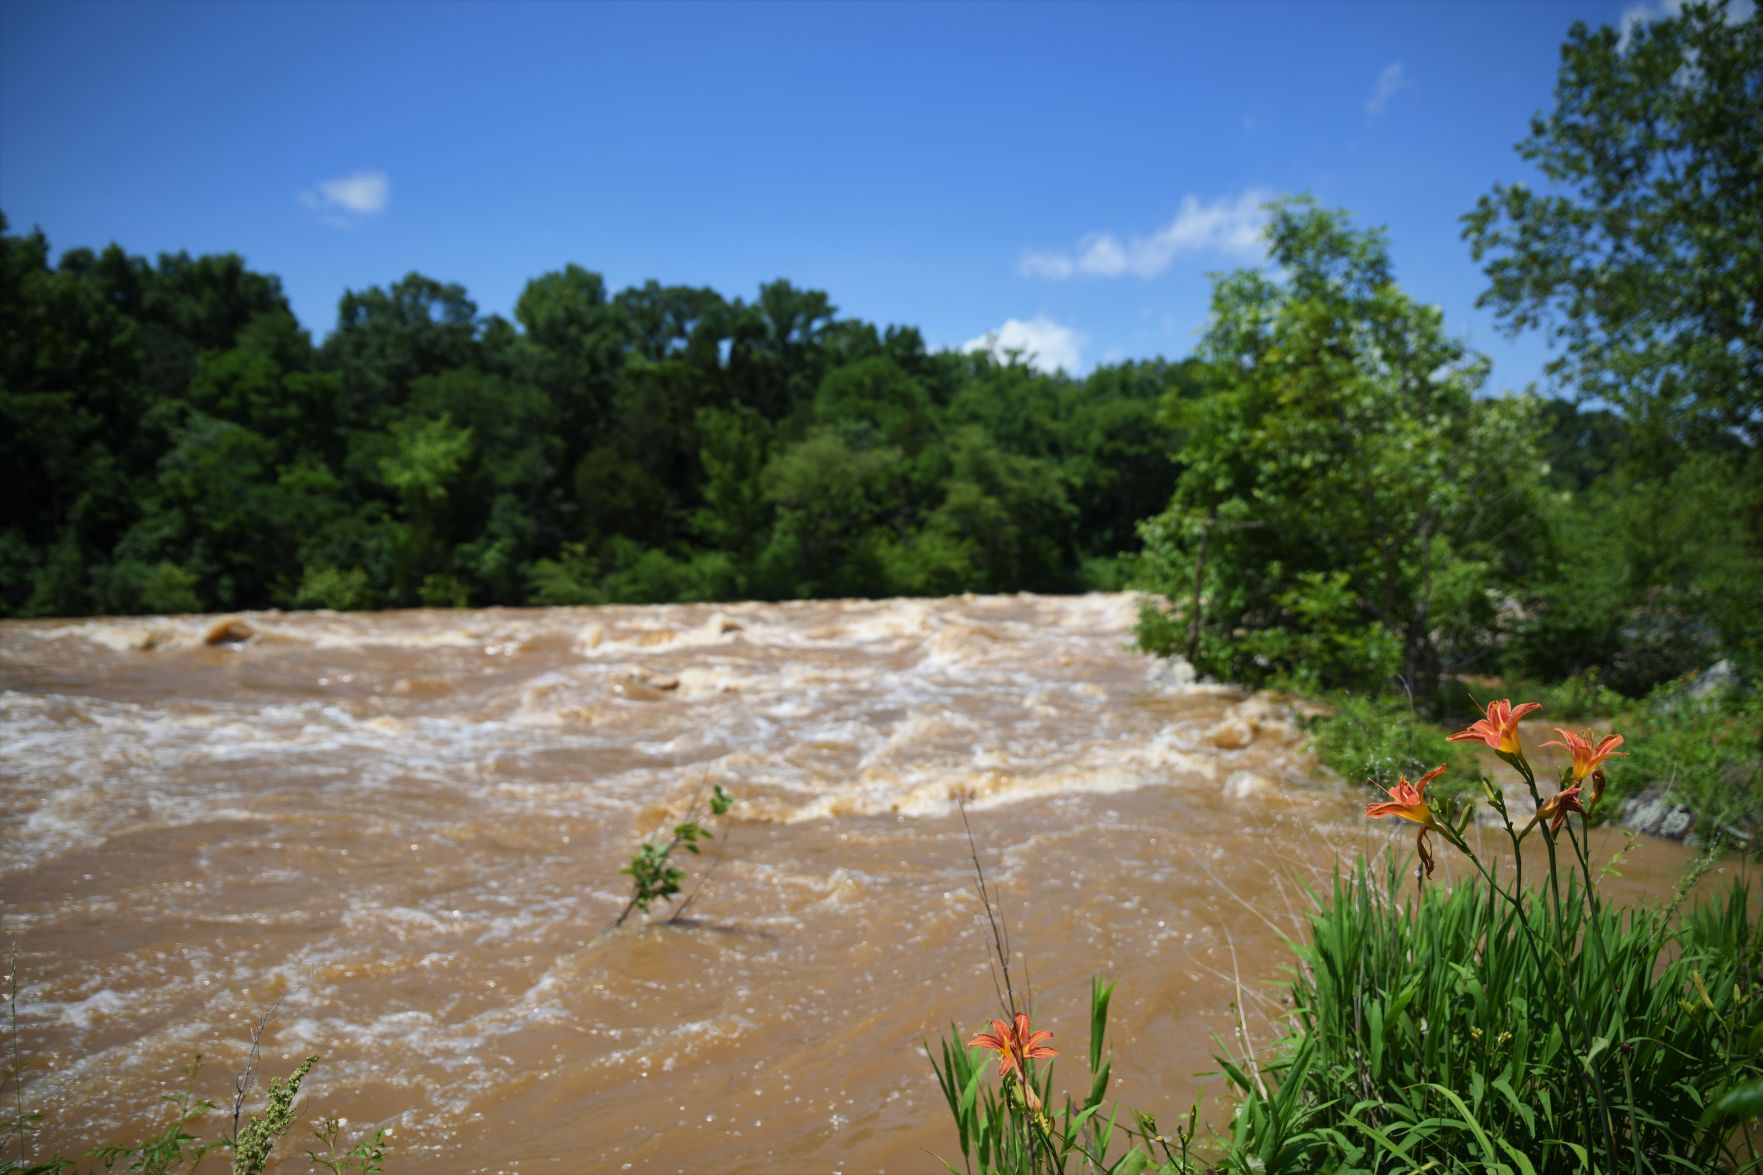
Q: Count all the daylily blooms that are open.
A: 4